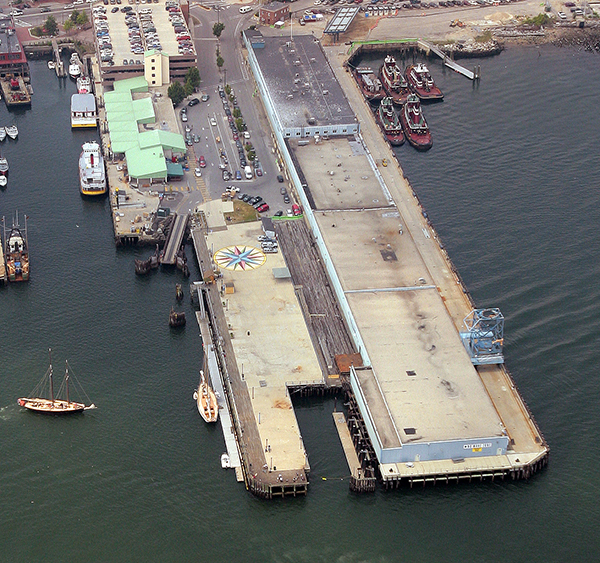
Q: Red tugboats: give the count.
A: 5